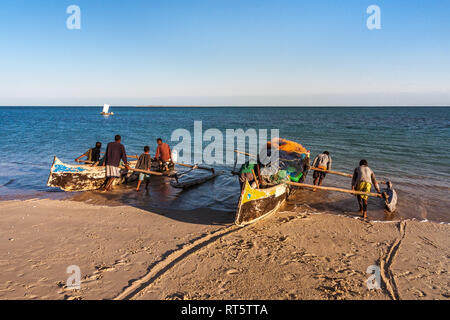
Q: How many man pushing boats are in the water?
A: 7